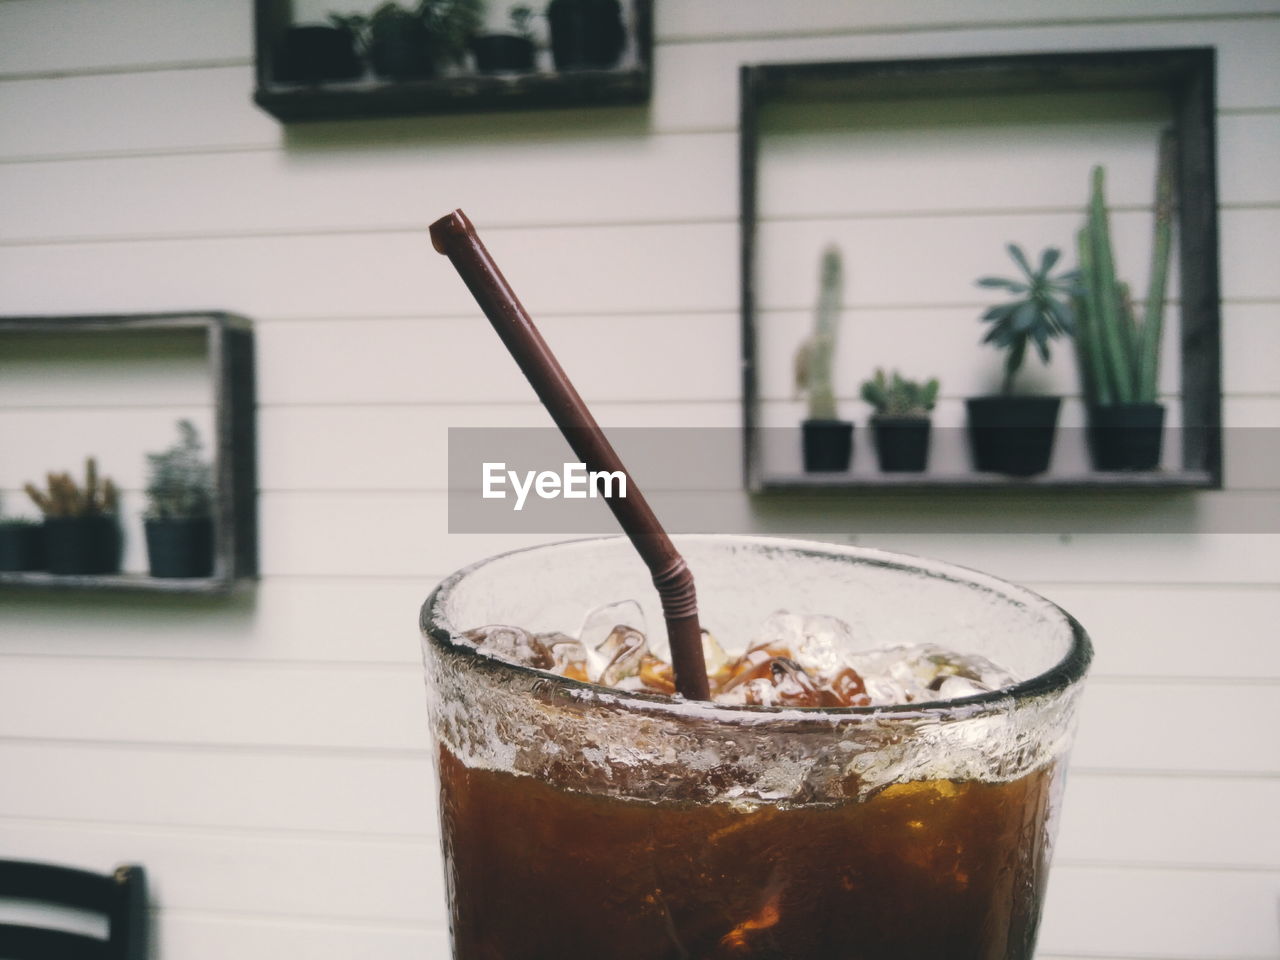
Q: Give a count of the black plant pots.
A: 11